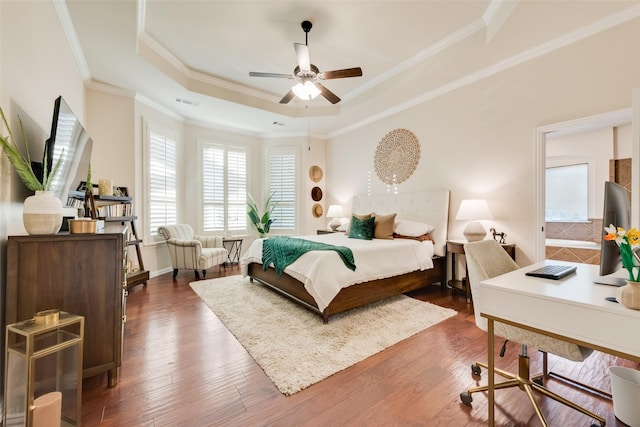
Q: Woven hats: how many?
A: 3